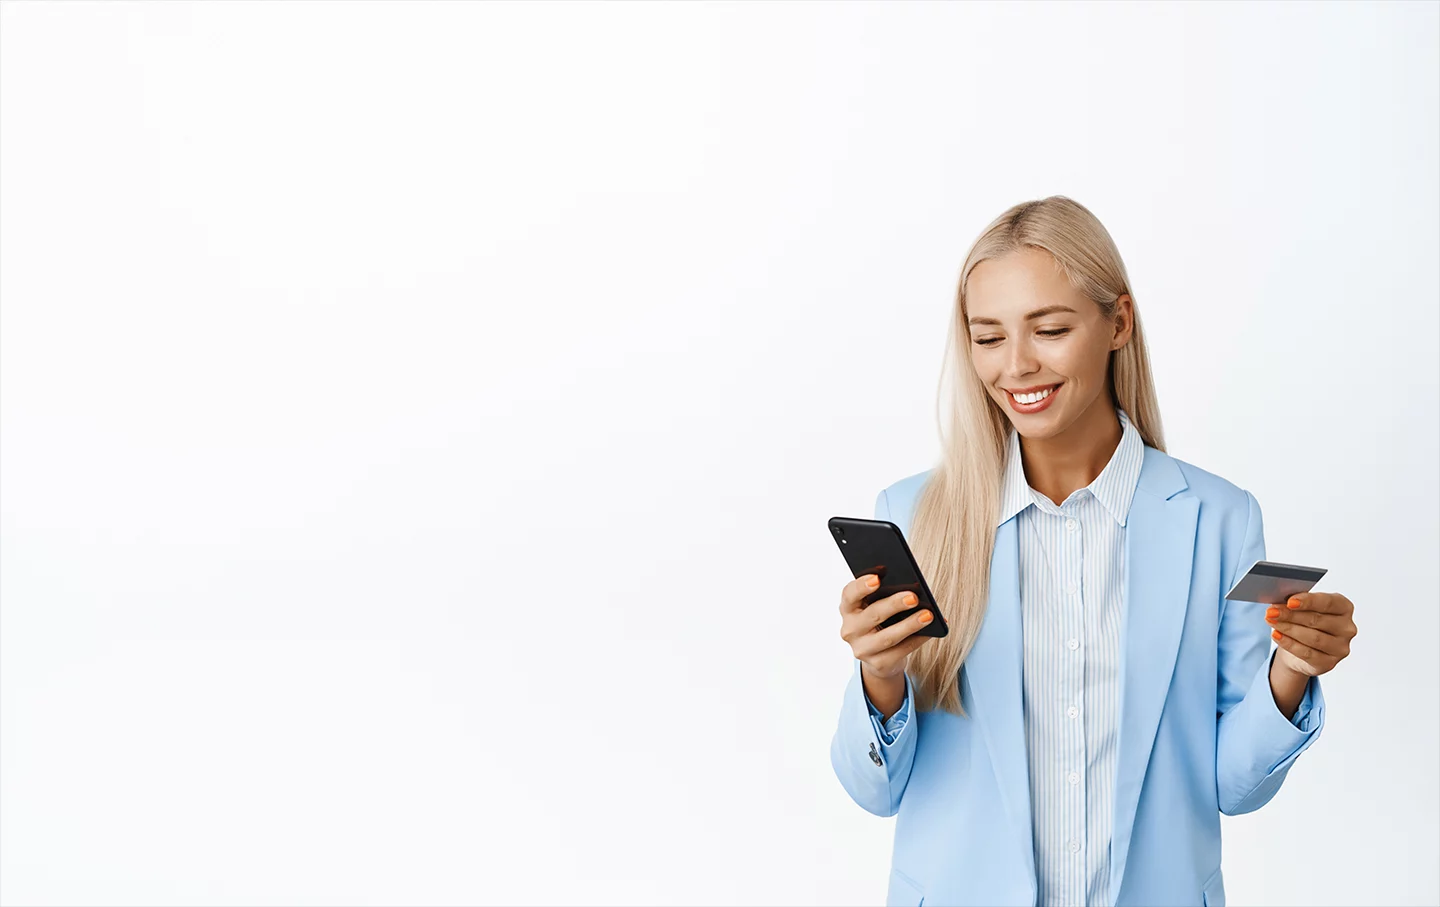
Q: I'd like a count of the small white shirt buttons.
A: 6